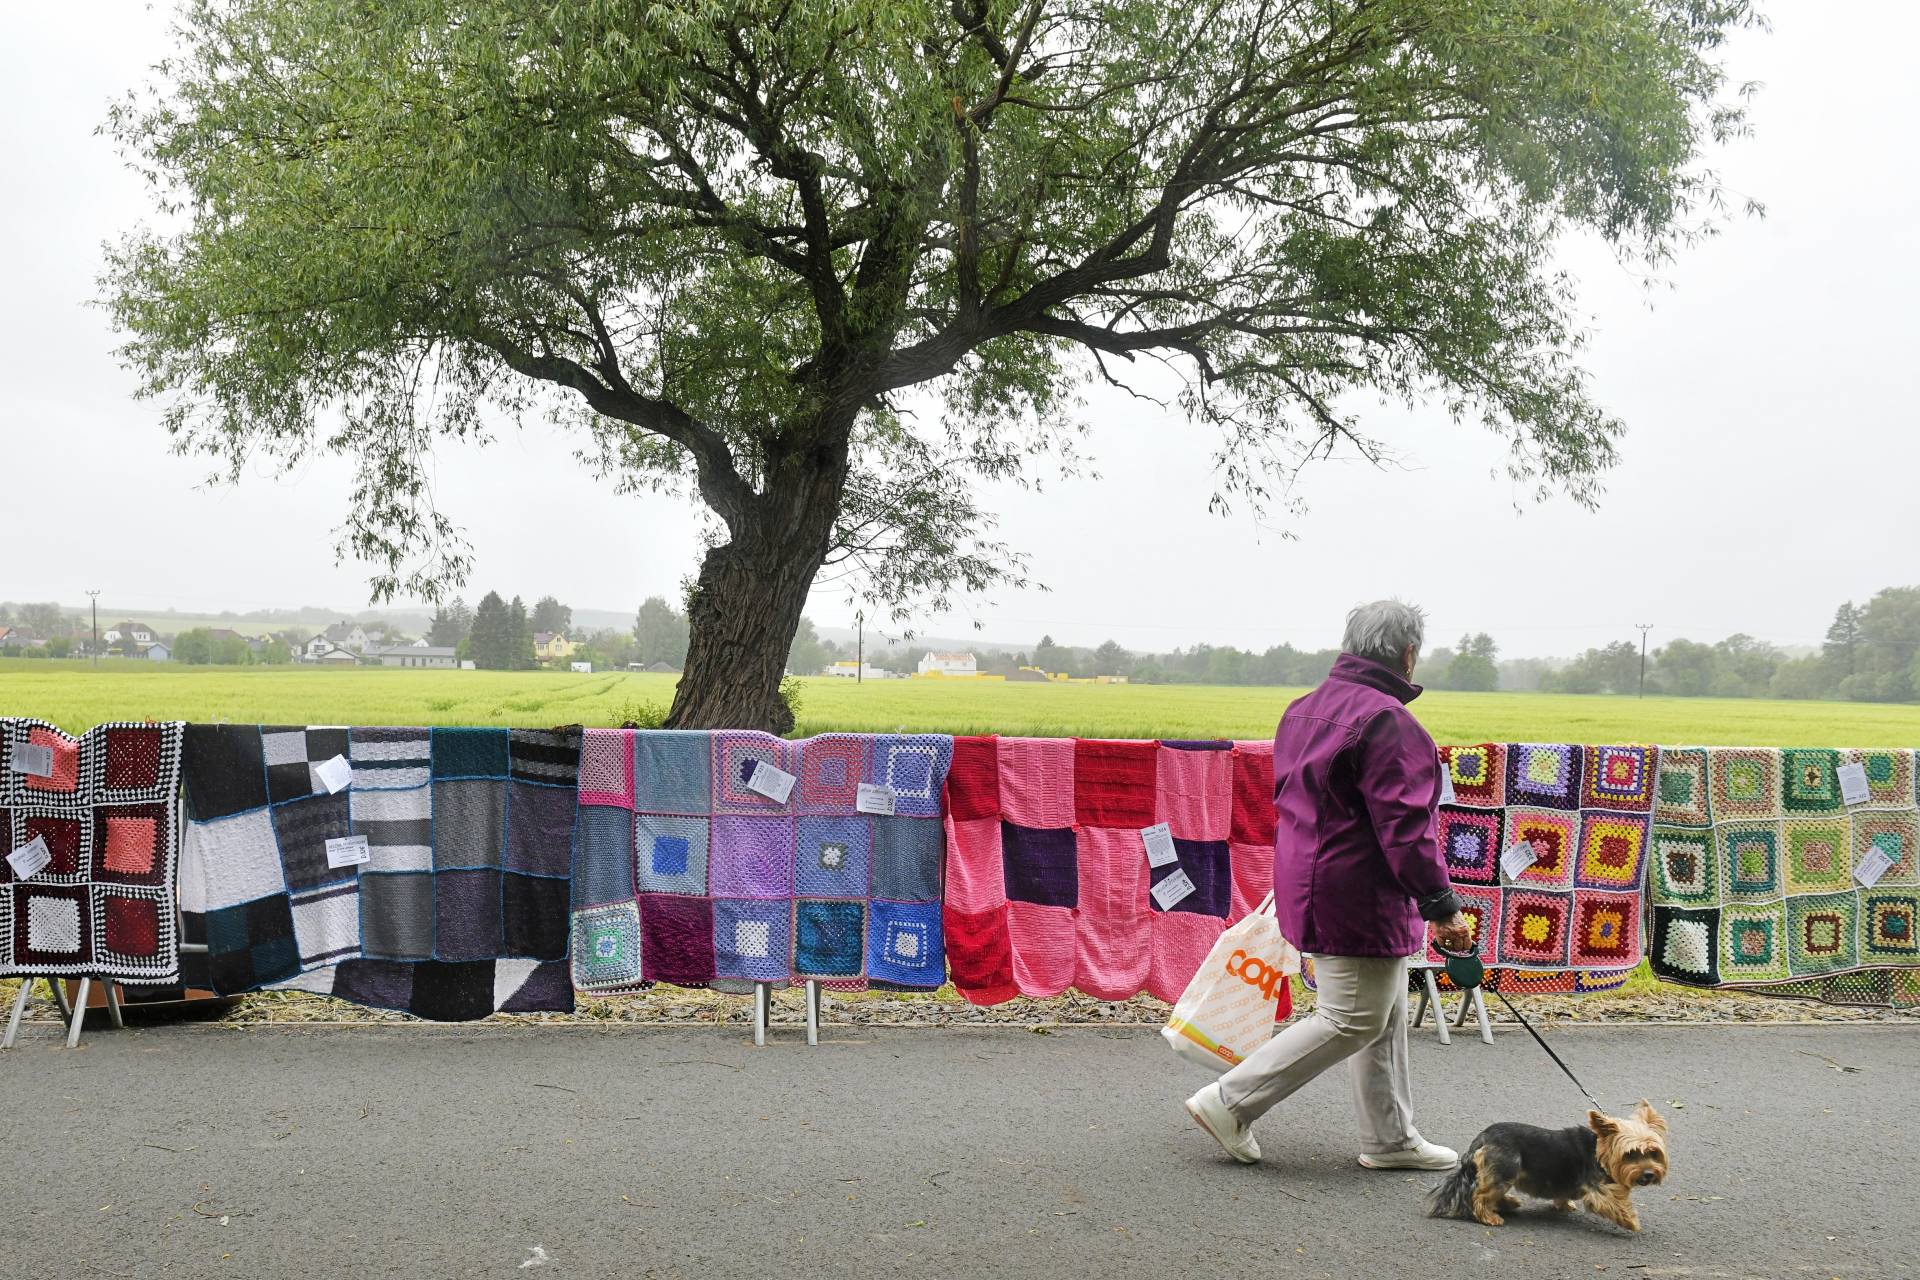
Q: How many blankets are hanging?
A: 6